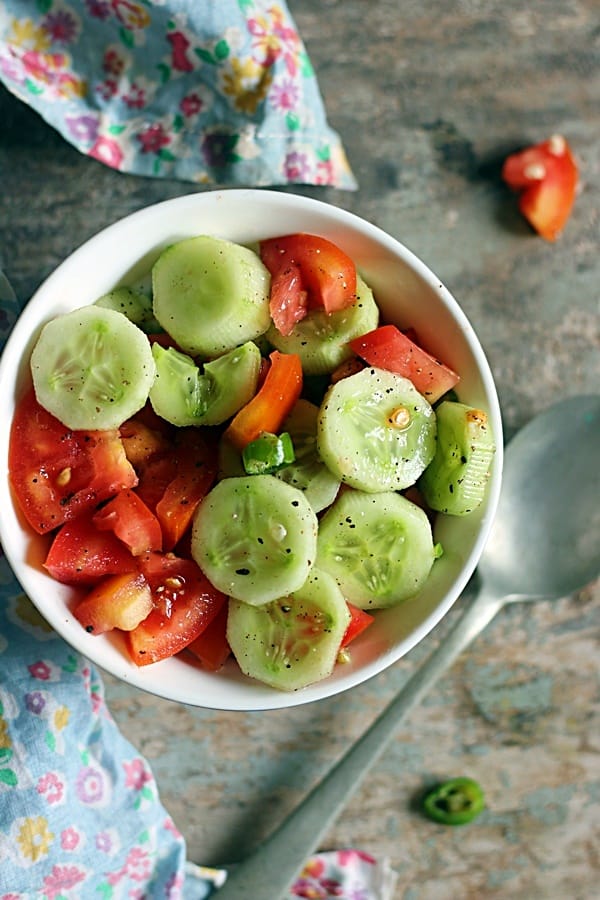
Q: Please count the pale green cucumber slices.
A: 11